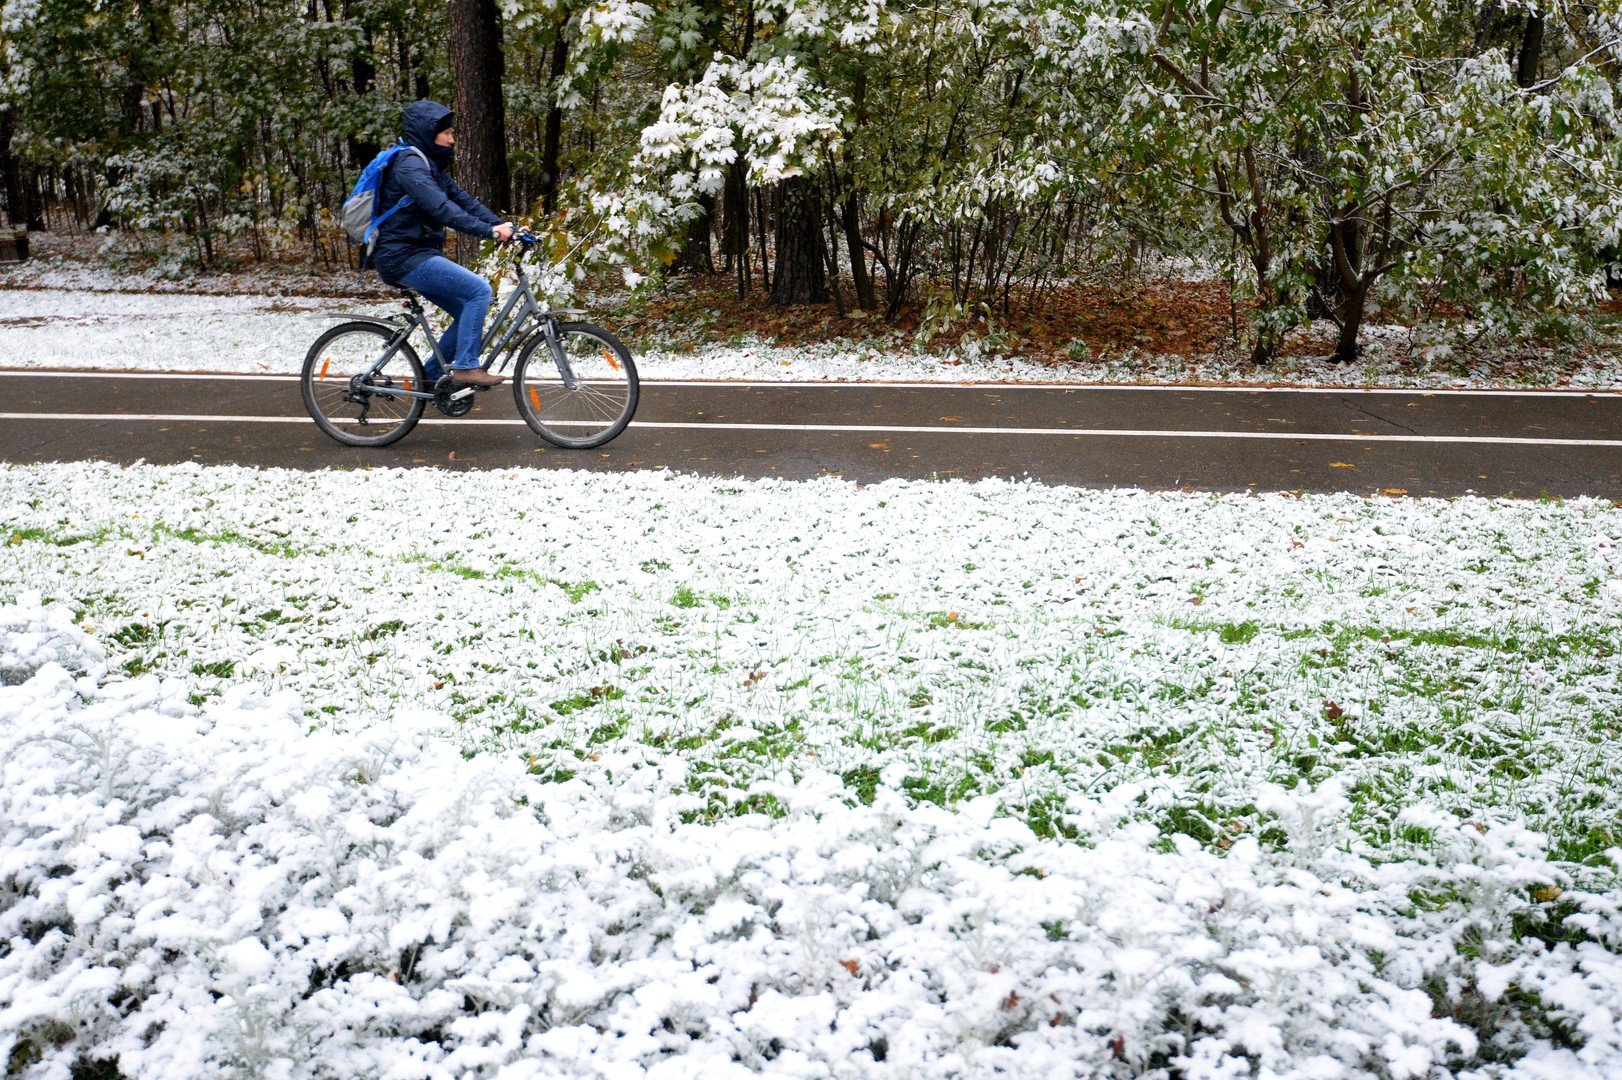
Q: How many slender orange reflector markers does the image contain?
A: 4